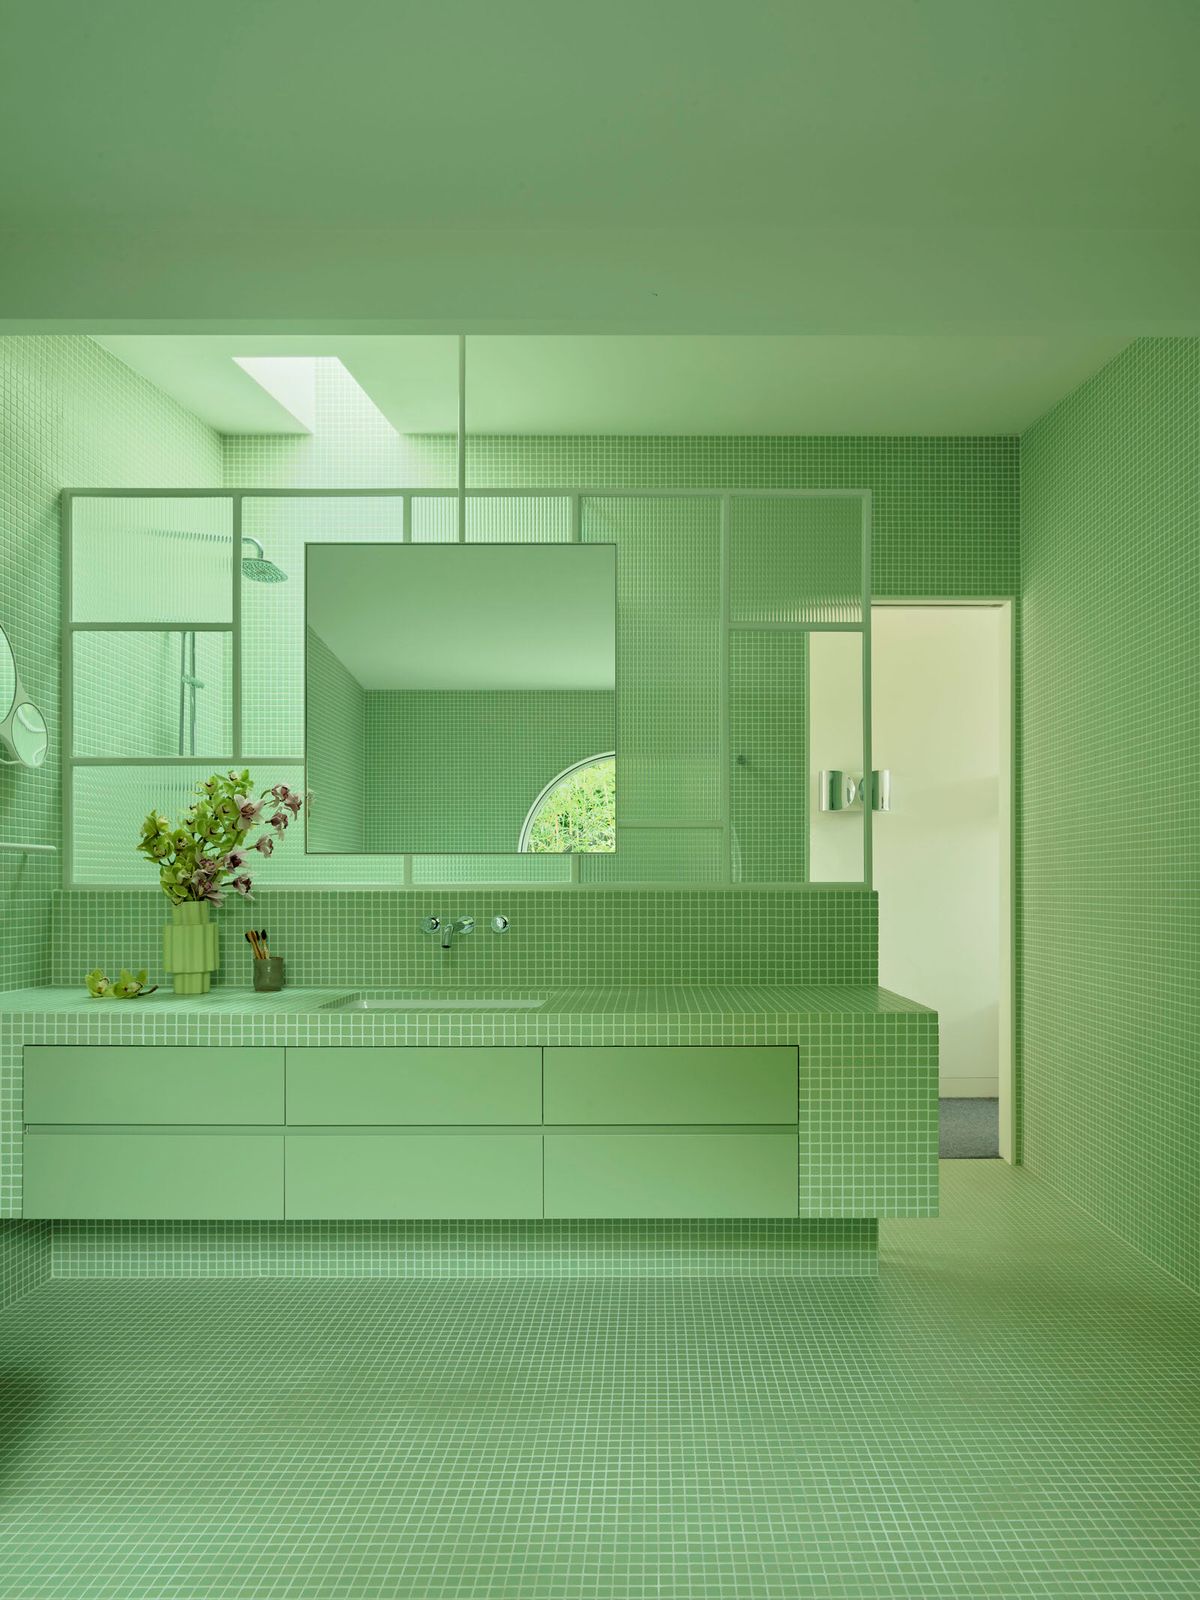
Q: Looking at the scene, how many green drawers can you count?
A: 6